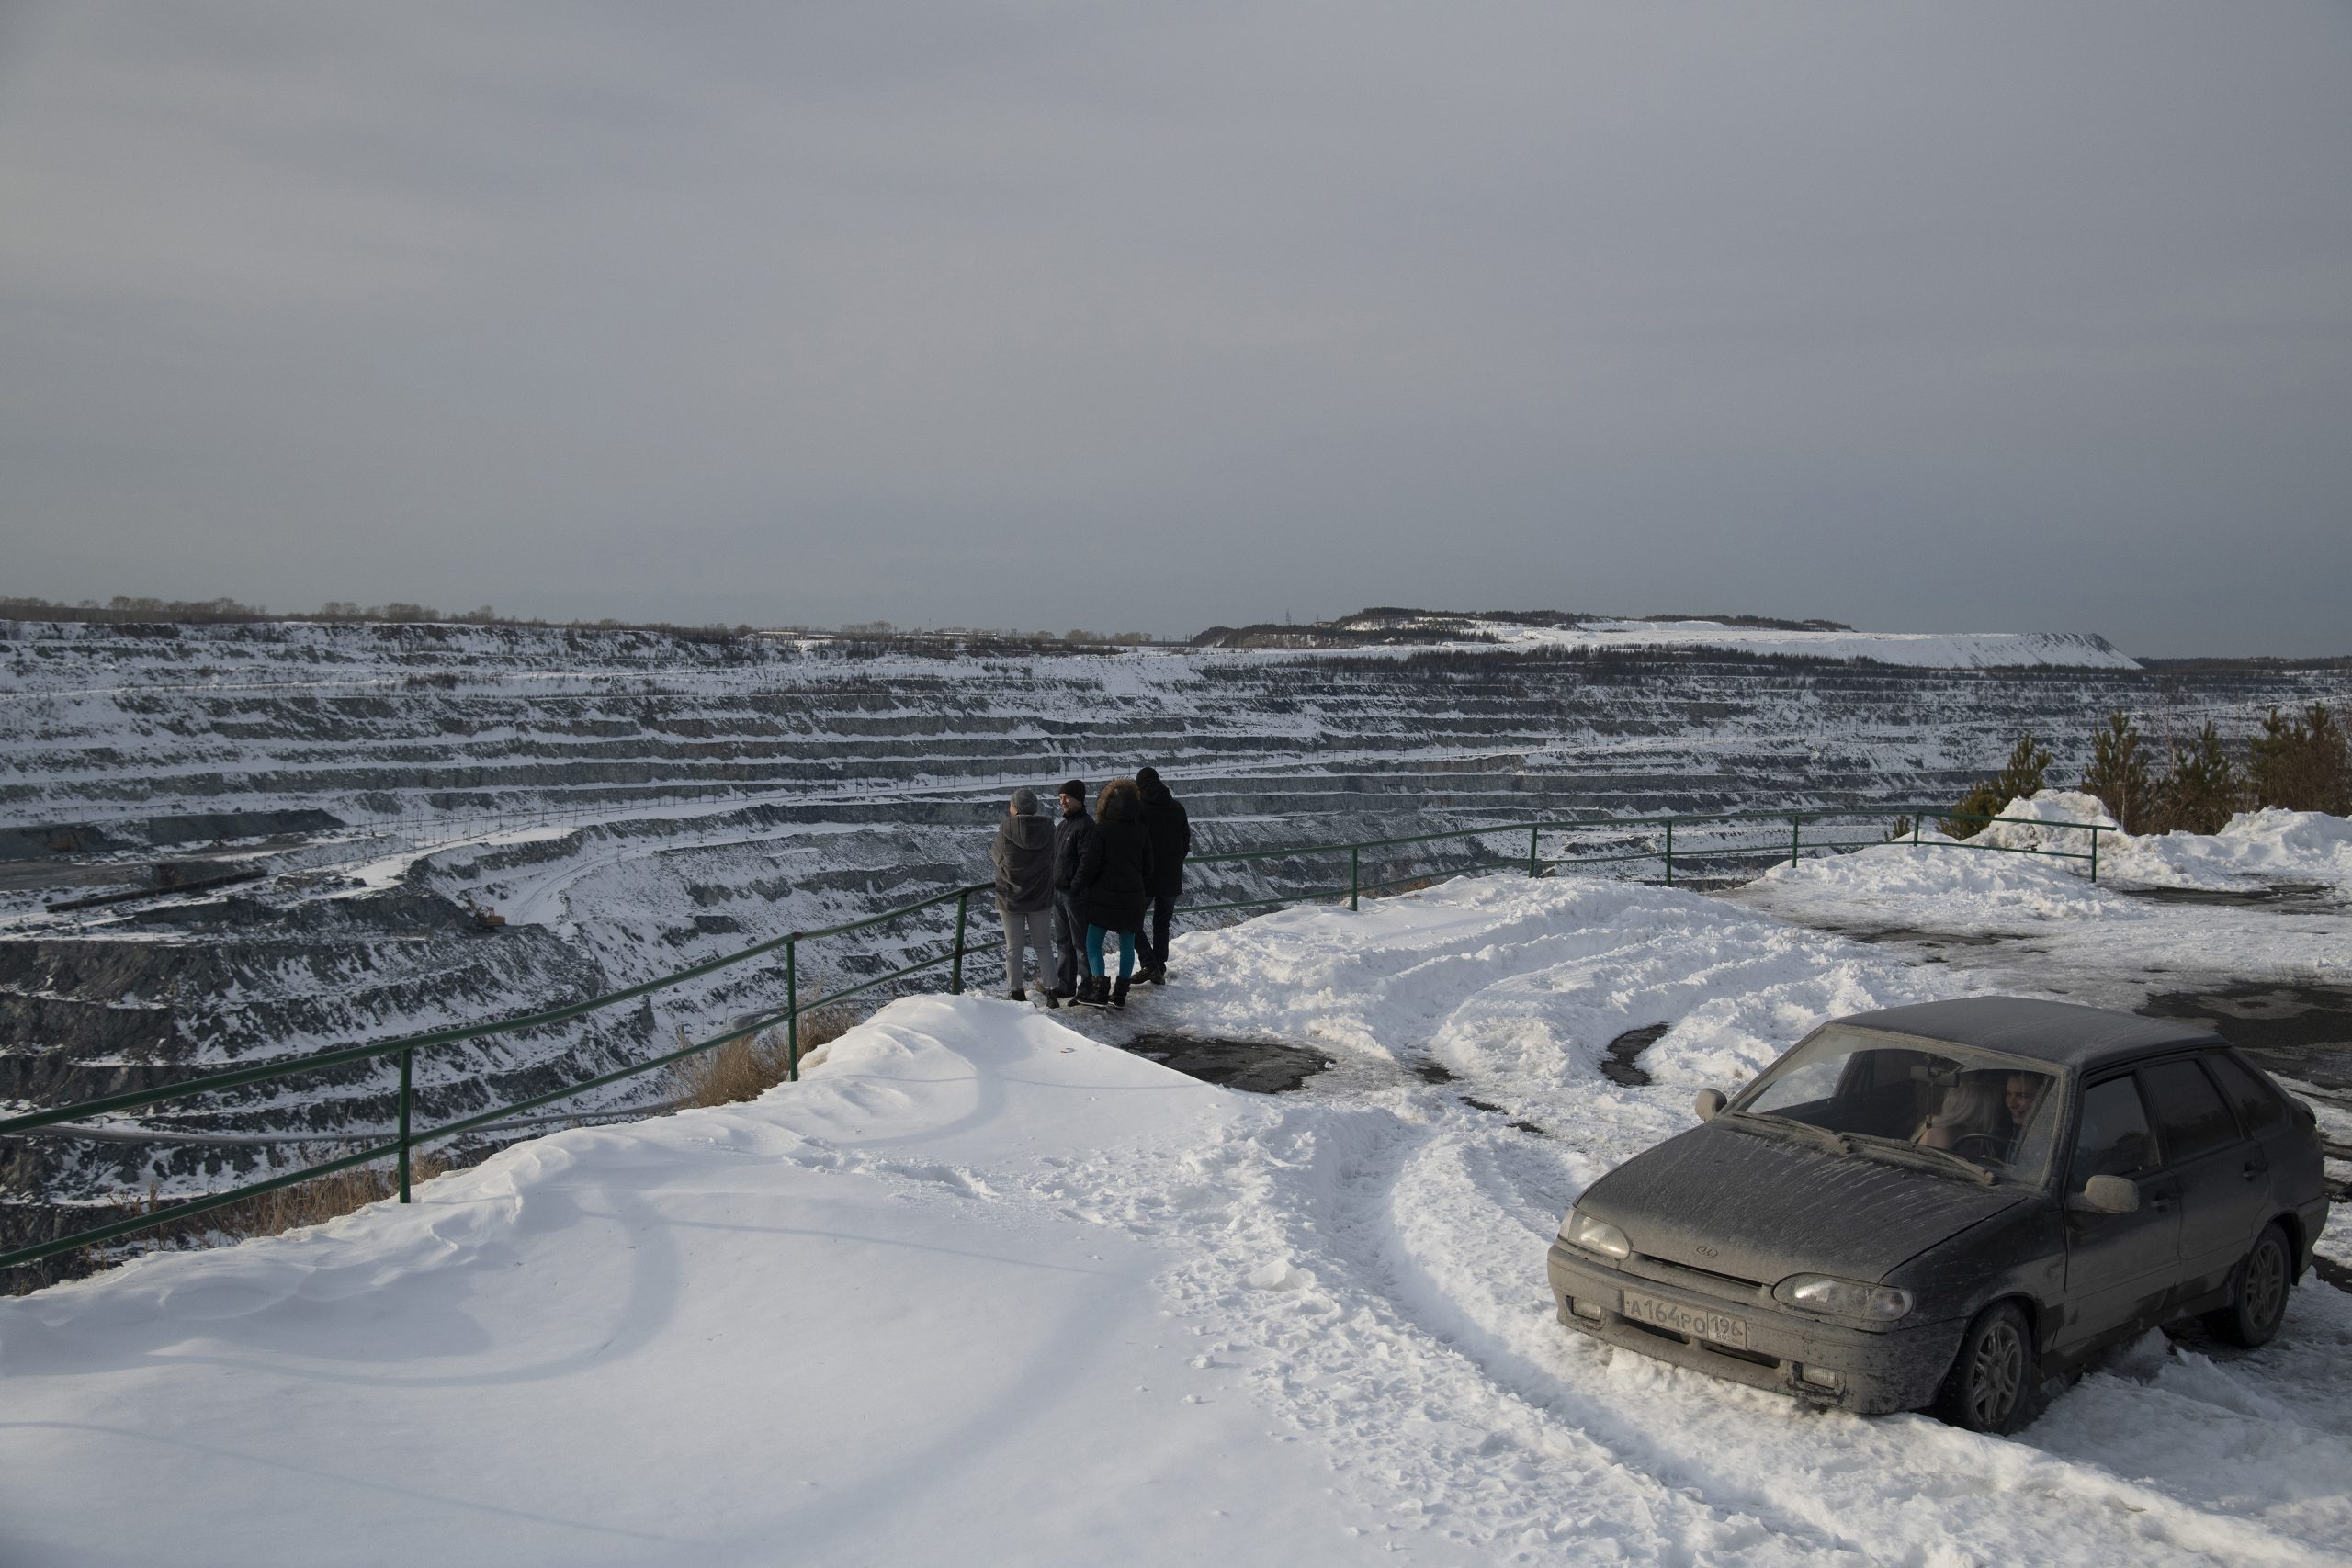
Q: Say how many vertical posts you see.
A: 9